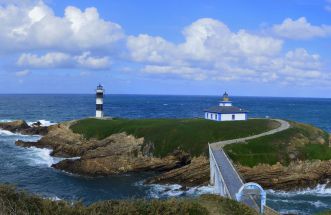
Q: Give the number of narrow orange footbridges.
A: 0